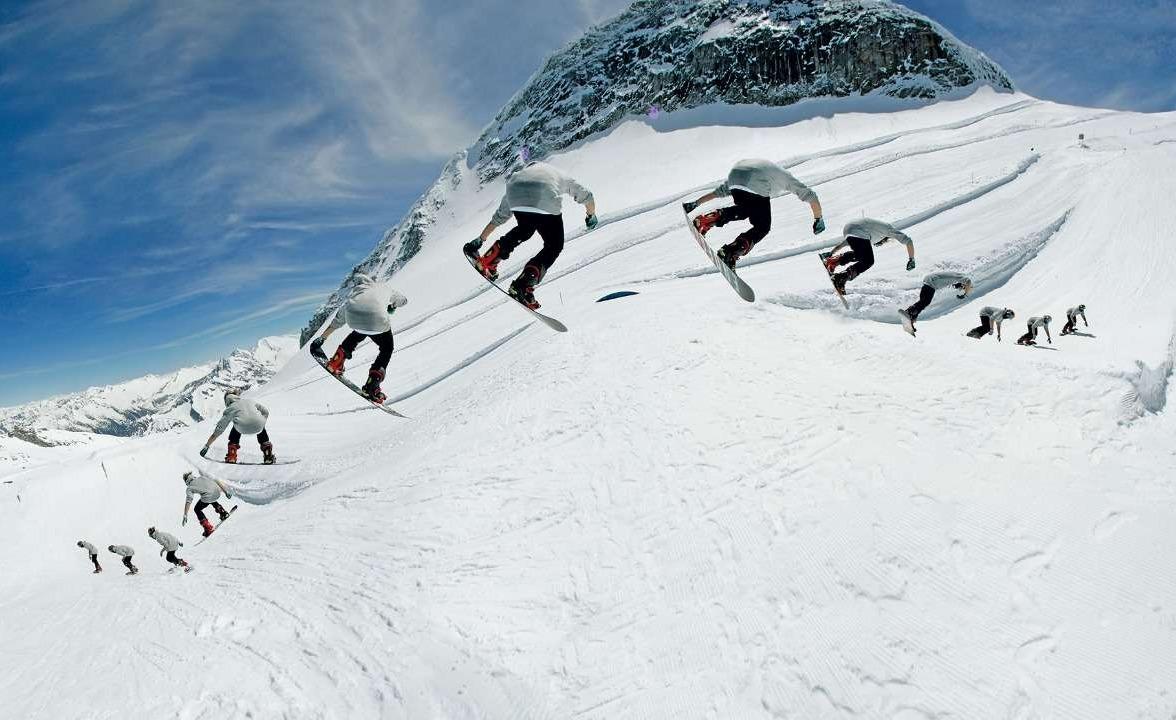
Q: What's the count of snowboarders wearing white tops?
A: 13